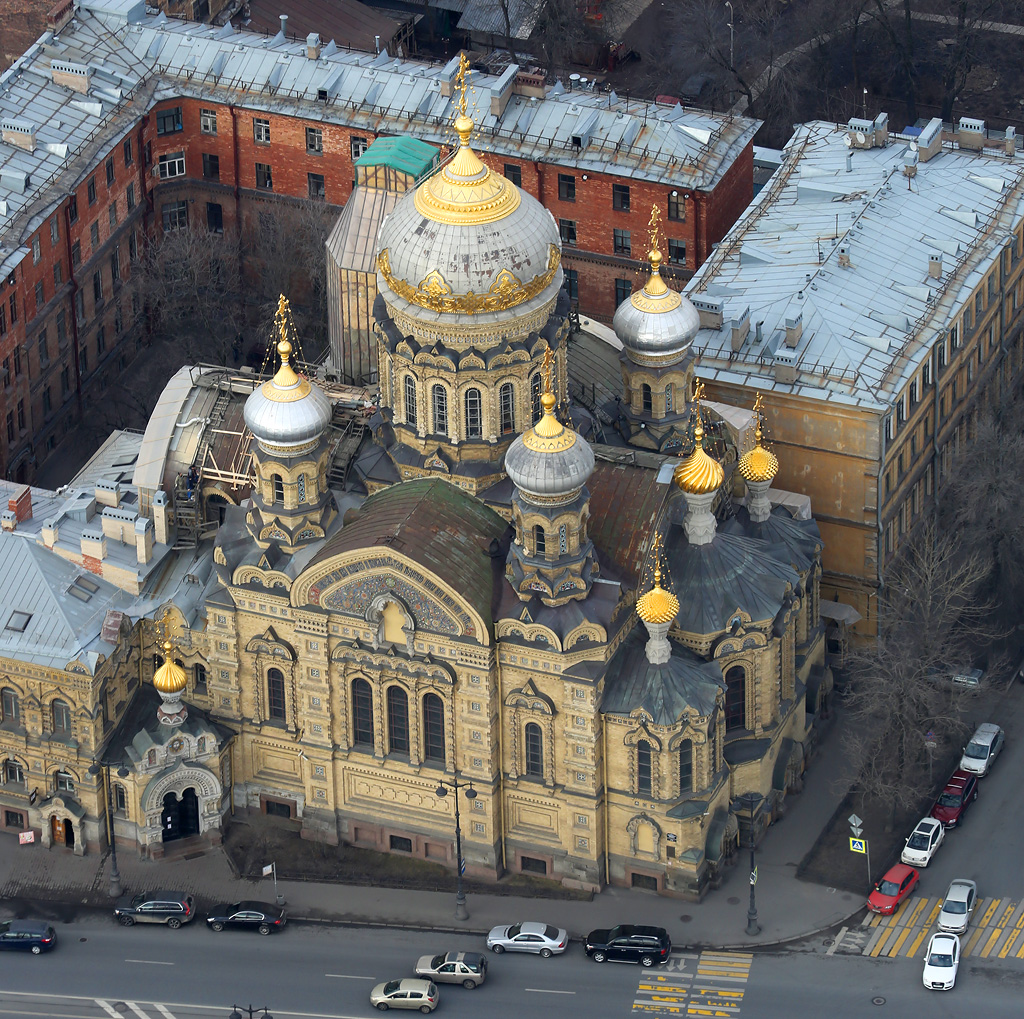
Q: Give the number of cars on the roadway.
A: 13